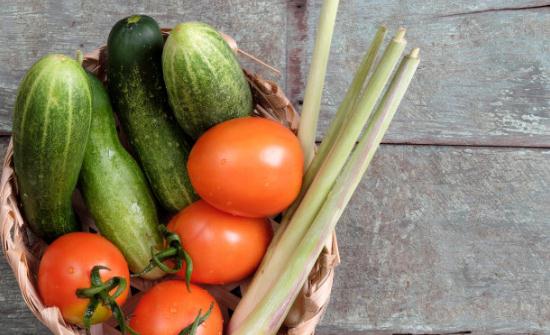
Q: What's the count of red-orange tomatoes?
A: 4